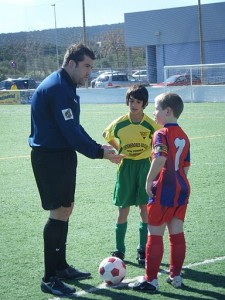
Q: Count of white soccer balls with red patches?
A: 1